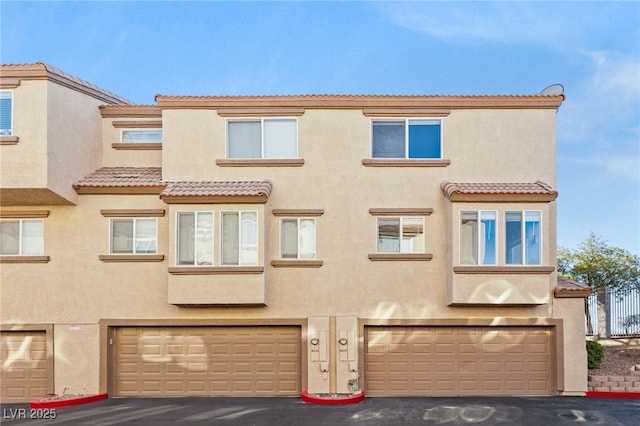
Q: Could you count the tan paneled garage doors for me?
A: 3